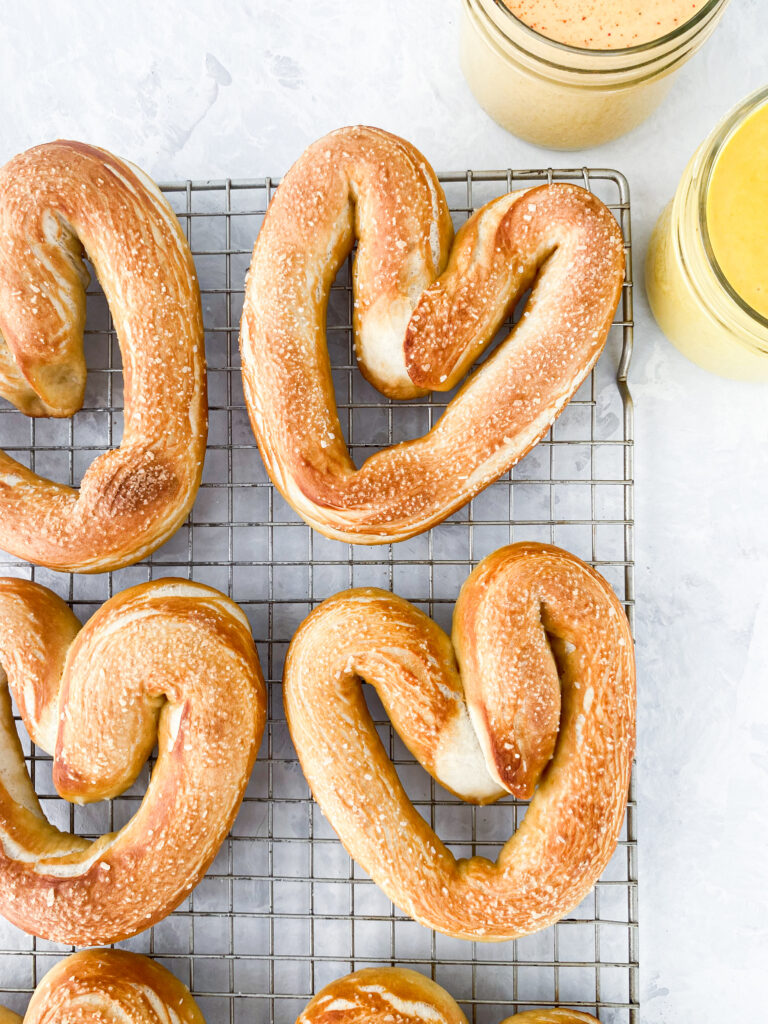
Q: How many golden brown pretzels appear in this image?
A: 6